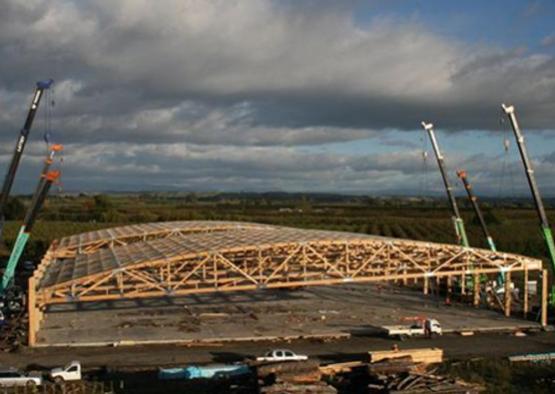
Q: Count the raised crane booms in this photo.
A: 6